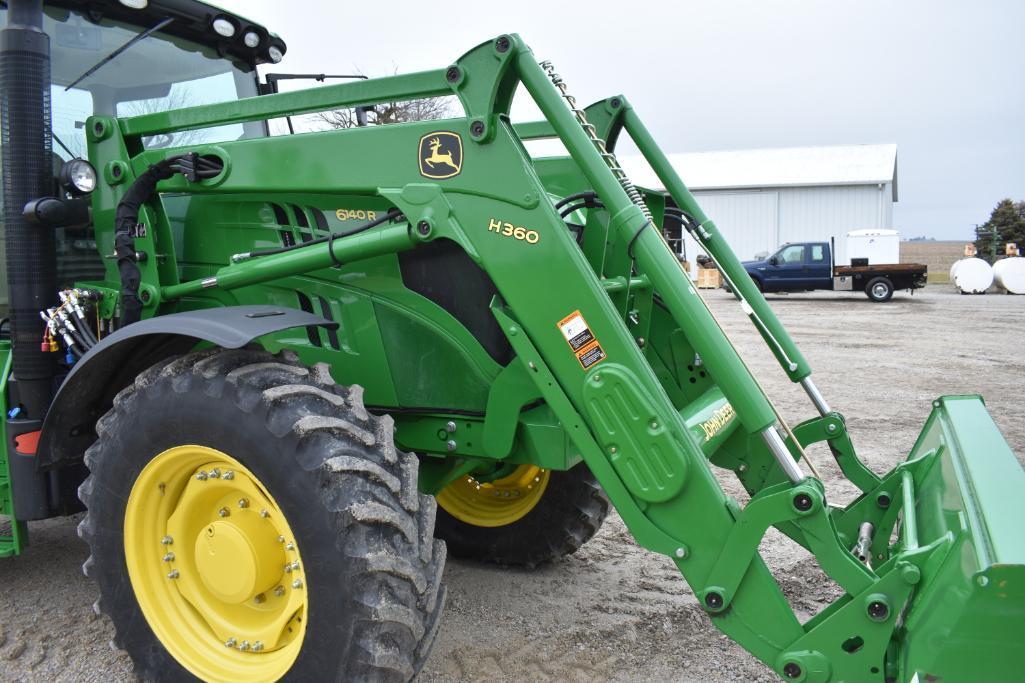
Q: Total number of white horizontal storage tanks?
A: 2